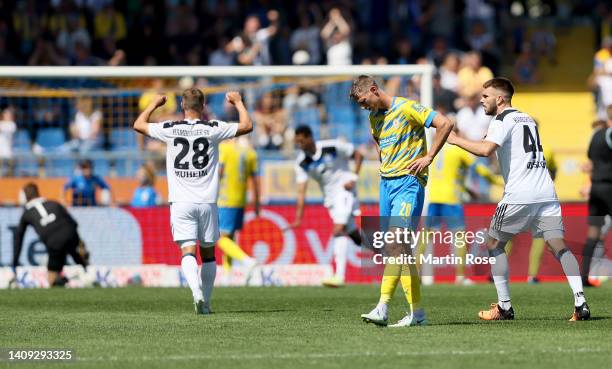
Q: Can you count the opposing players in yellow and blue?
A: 4